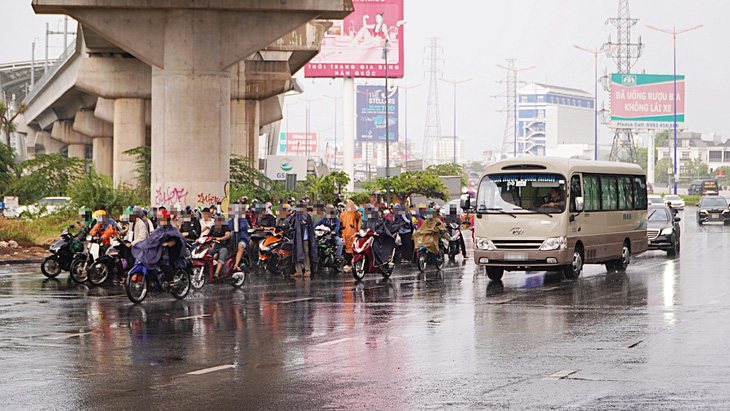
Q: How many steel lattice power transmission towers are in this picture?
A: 3